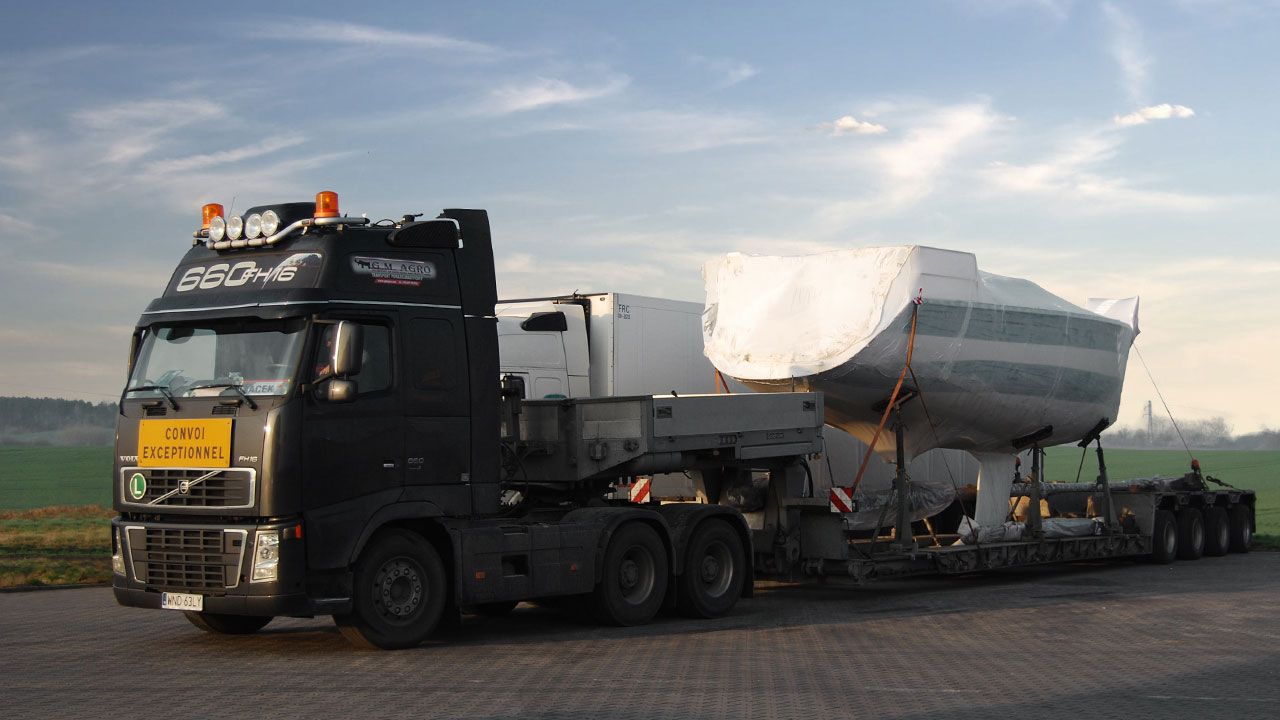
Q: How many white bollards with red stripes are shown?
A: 2